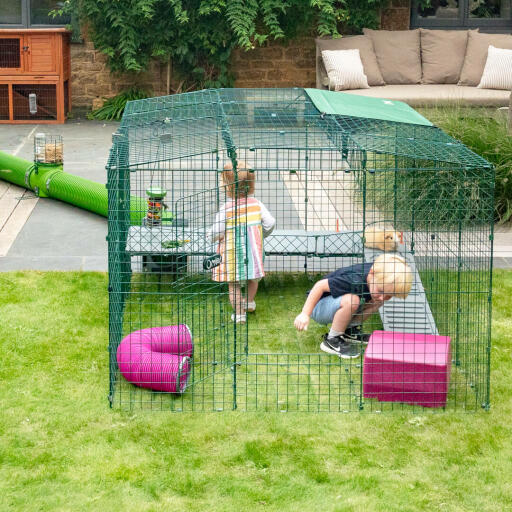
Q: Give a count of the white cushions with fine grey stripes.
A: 2